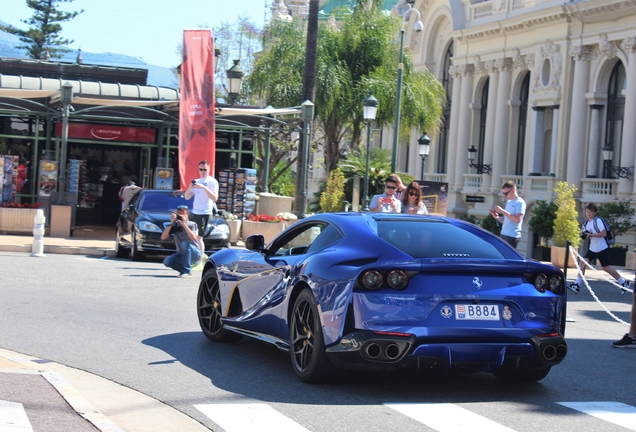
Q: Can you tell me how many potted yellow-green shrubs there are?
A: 2